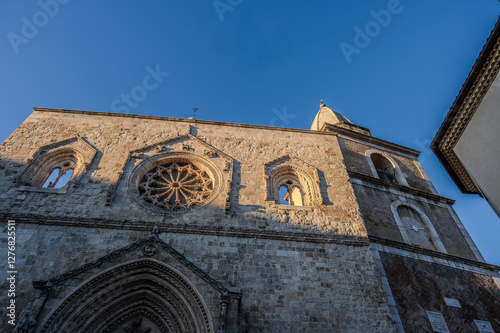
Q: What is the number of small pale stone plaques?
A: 3